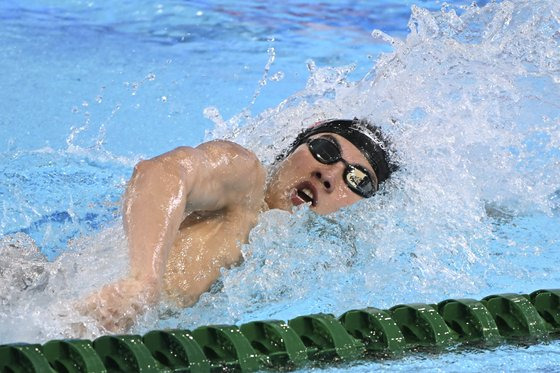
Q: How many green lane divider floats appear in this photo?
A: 12